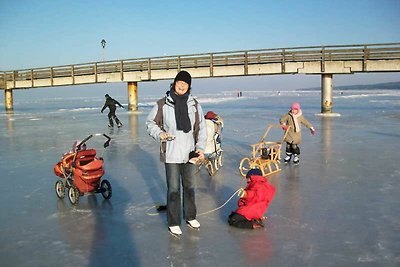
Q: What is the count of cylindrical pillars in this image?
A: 3